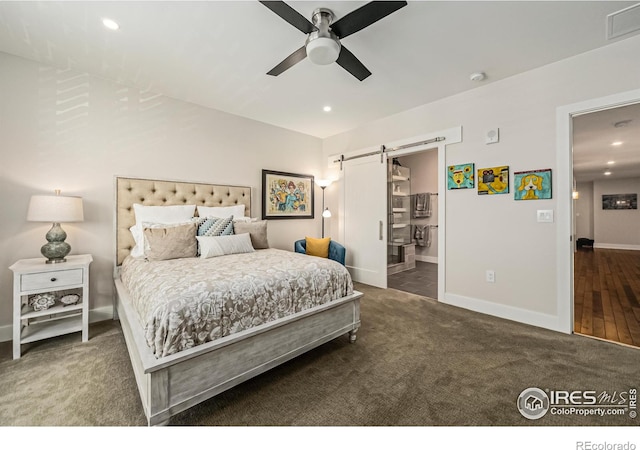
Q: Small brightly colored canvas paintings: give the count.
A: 3